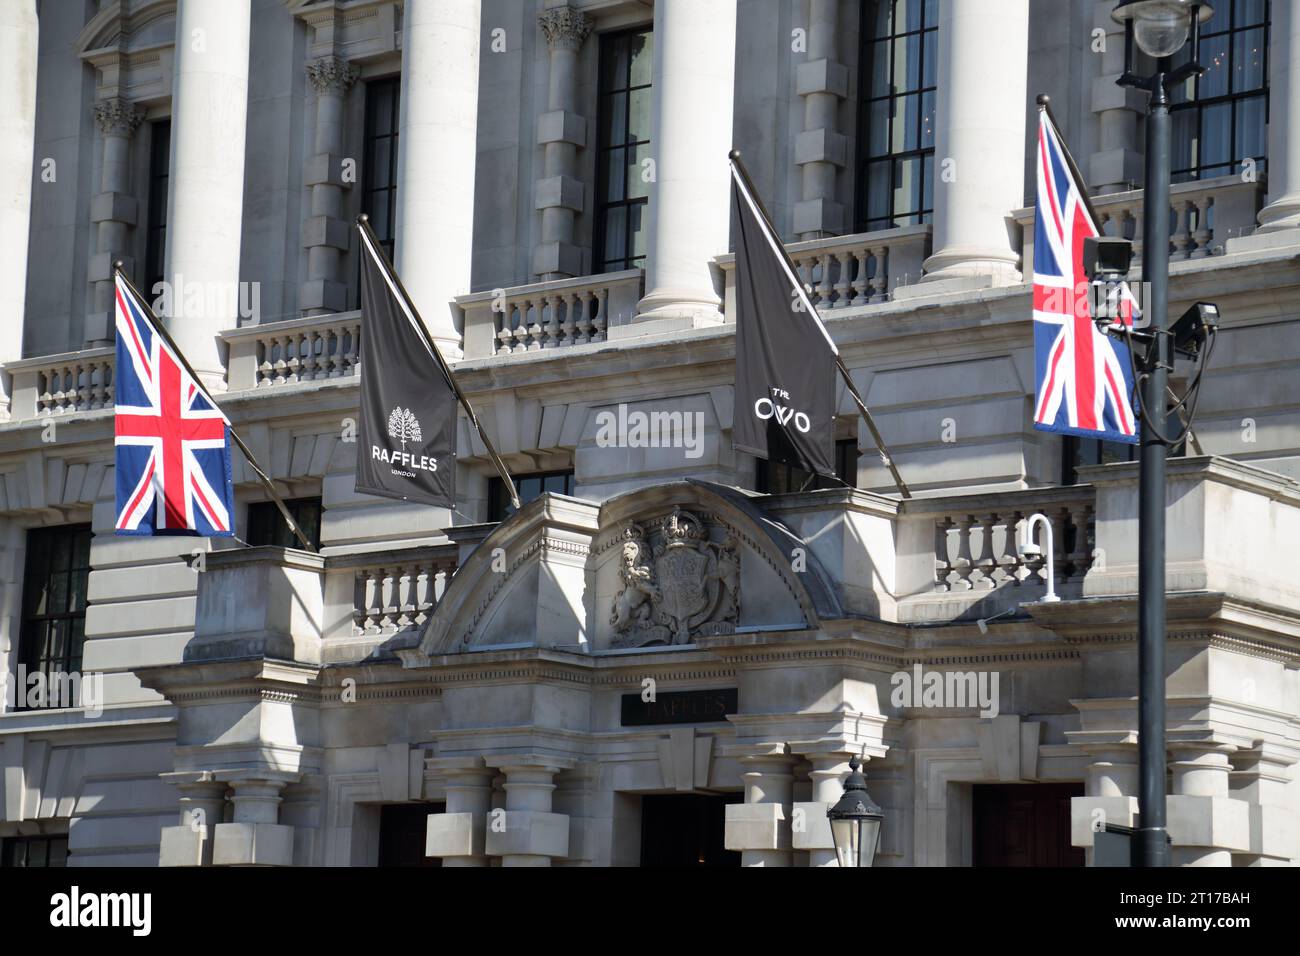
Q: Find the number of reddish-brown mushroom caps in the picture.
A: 0